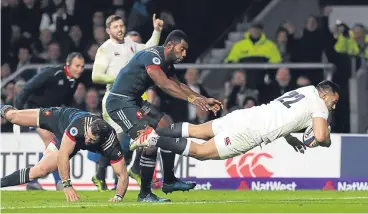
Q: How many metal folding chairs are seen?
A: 0